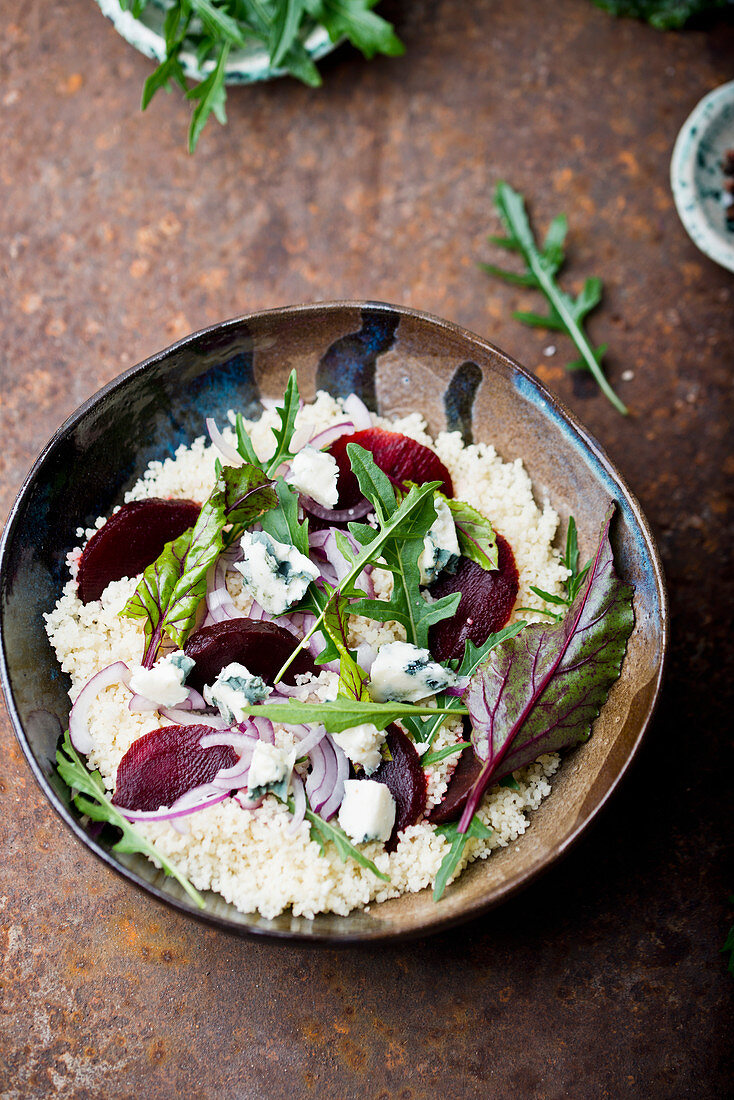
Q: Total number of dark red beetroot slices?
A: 7